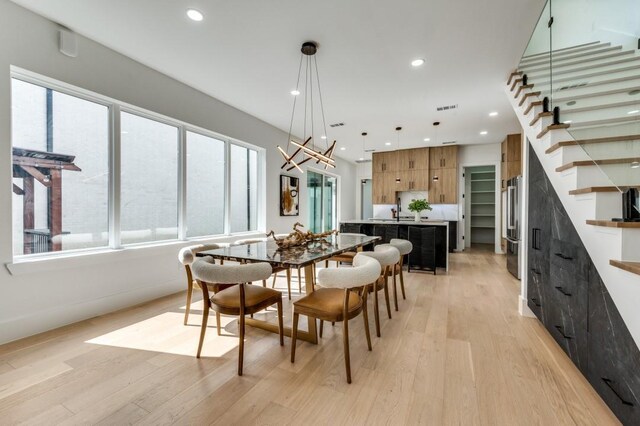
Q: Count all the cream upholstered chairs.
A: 8